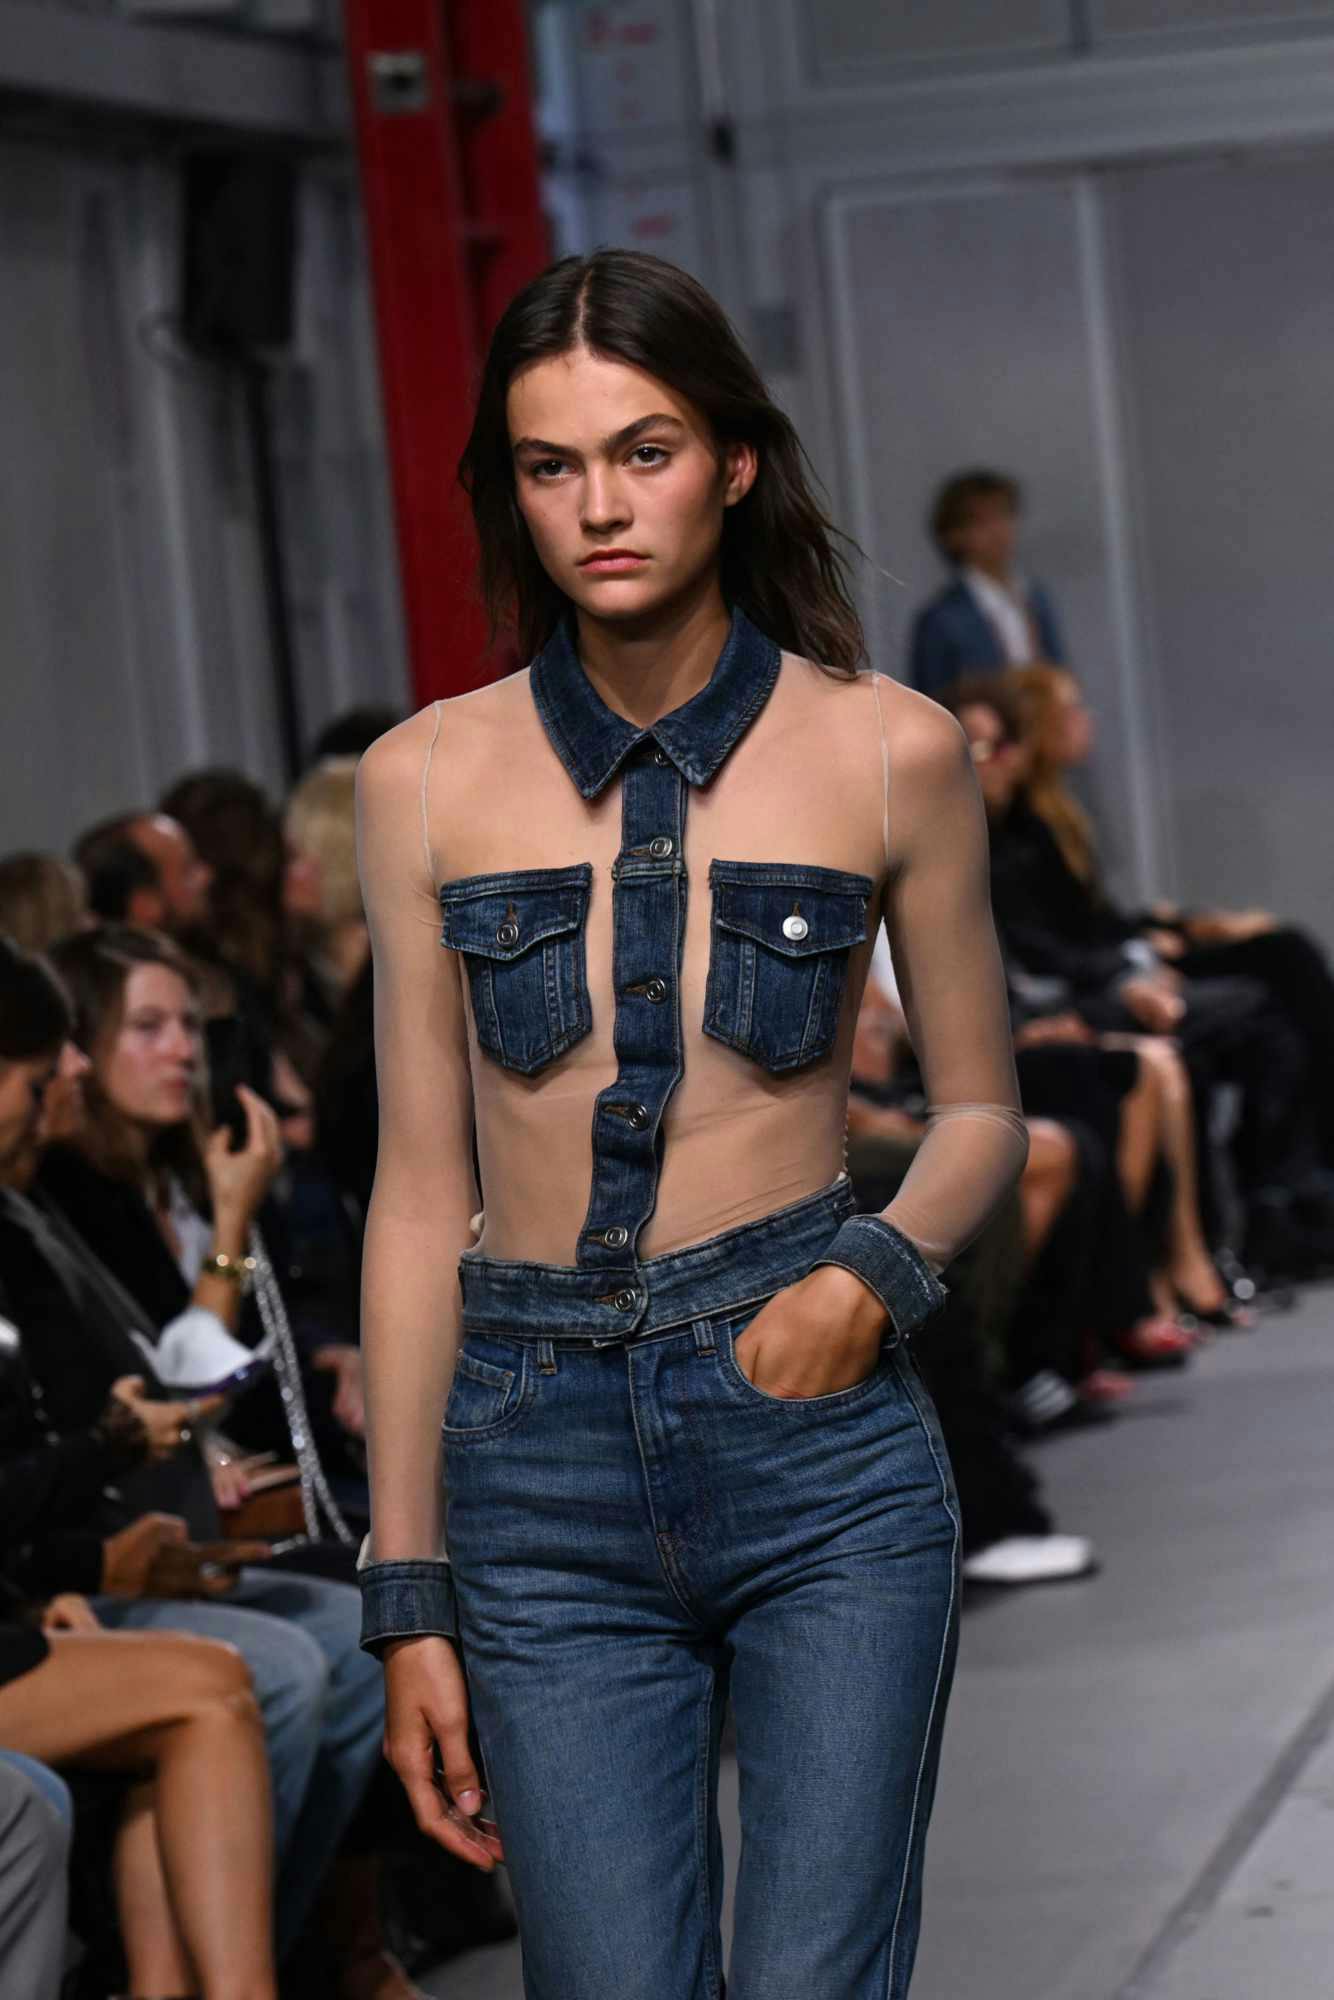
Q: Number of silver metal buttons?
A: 8